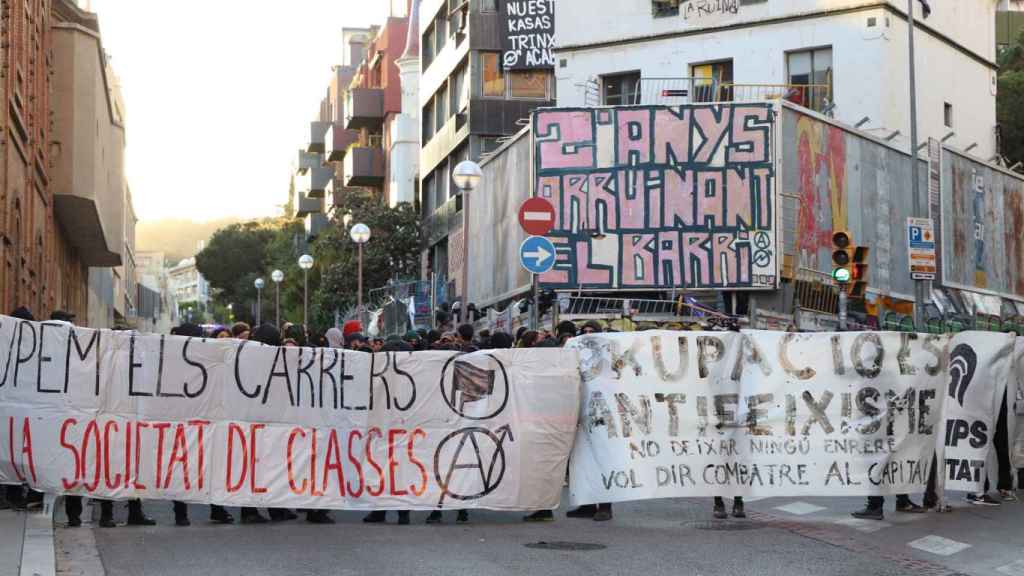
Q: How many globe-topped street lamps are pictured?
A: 5